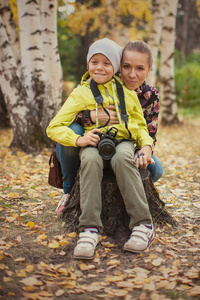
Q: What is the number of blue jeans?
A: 1